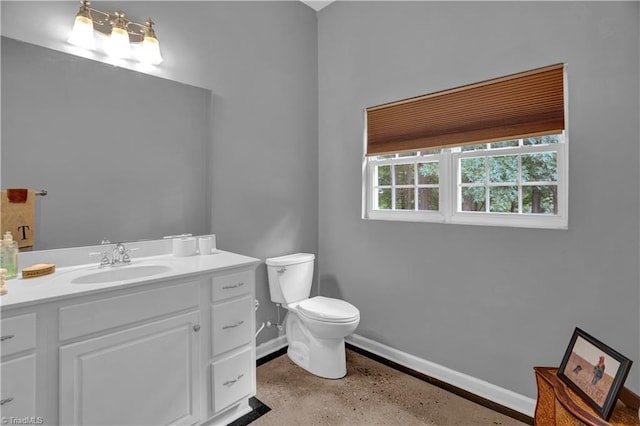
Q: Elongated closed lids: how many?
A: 1